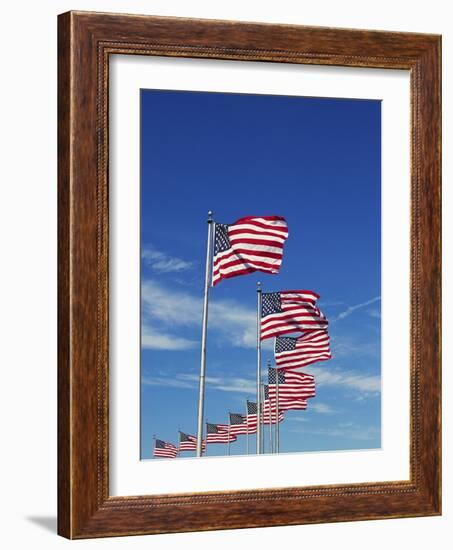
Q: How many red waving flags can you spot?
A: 10